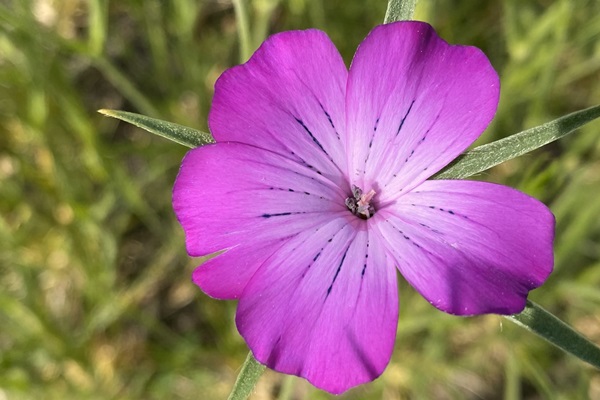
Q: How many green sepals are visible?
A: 5